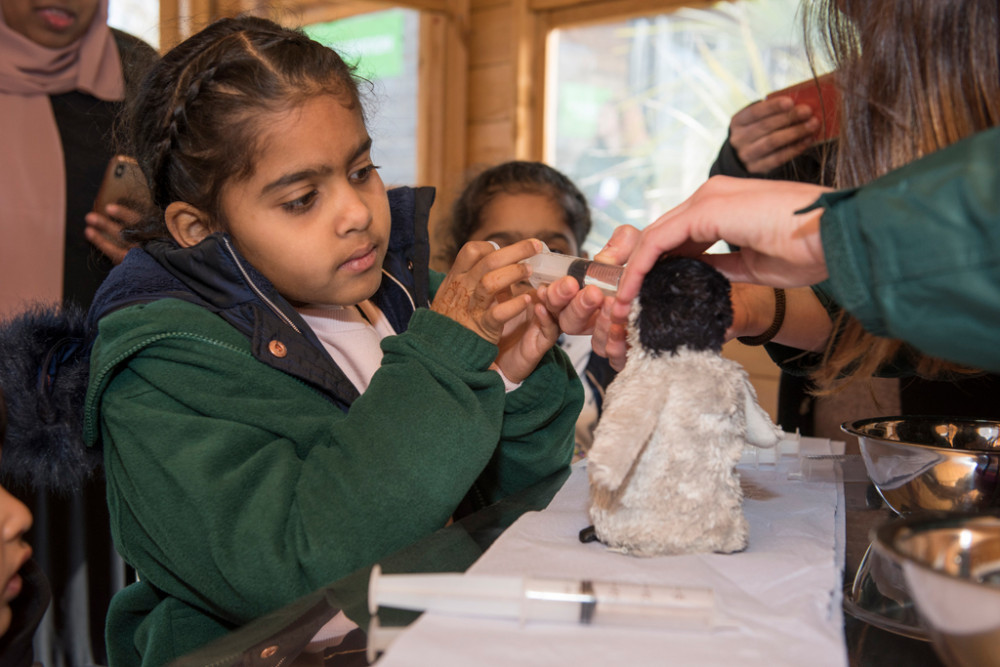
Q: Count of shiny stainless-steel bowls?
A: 2